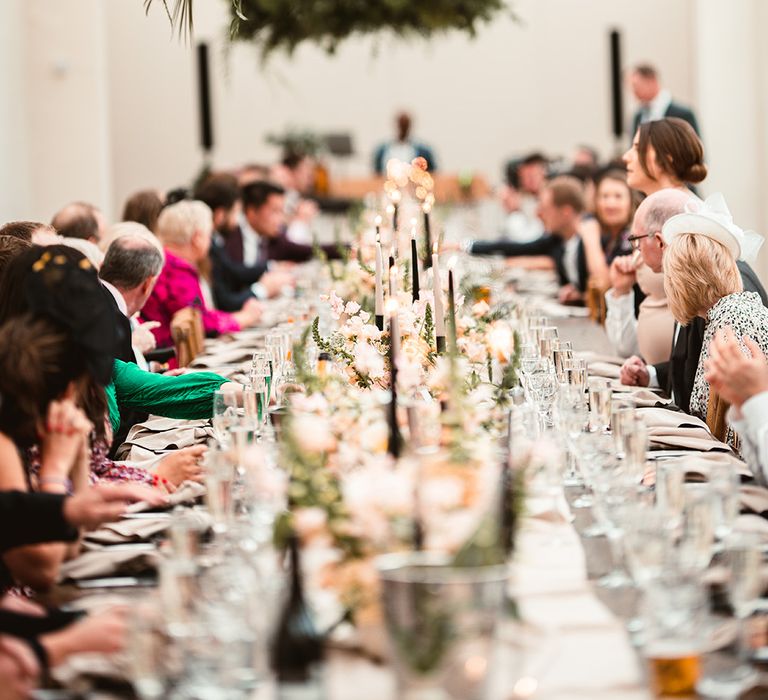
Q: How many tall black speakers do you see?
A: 2